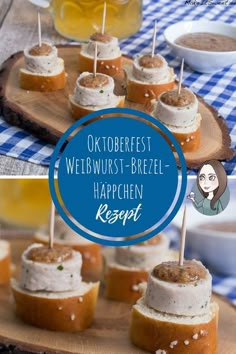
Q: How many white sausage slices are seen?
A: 9